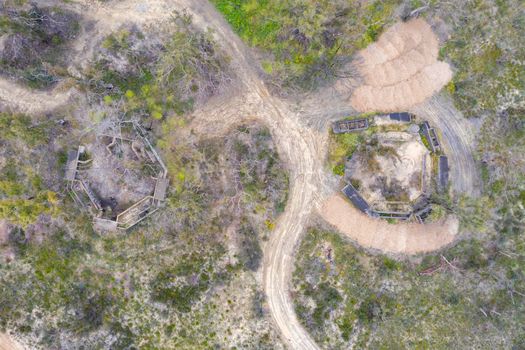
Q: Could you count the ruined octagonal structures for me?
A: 2